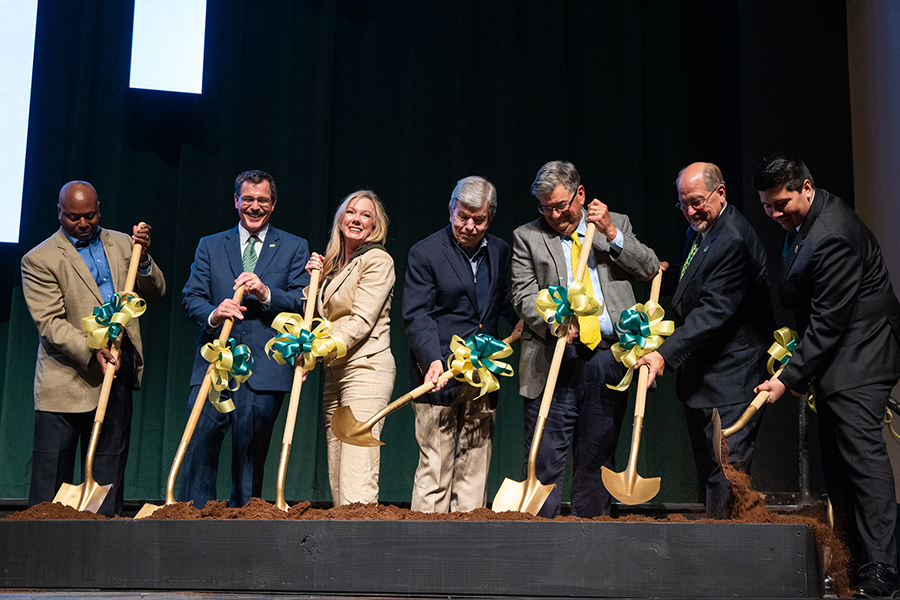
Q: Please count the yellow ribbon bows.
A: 7